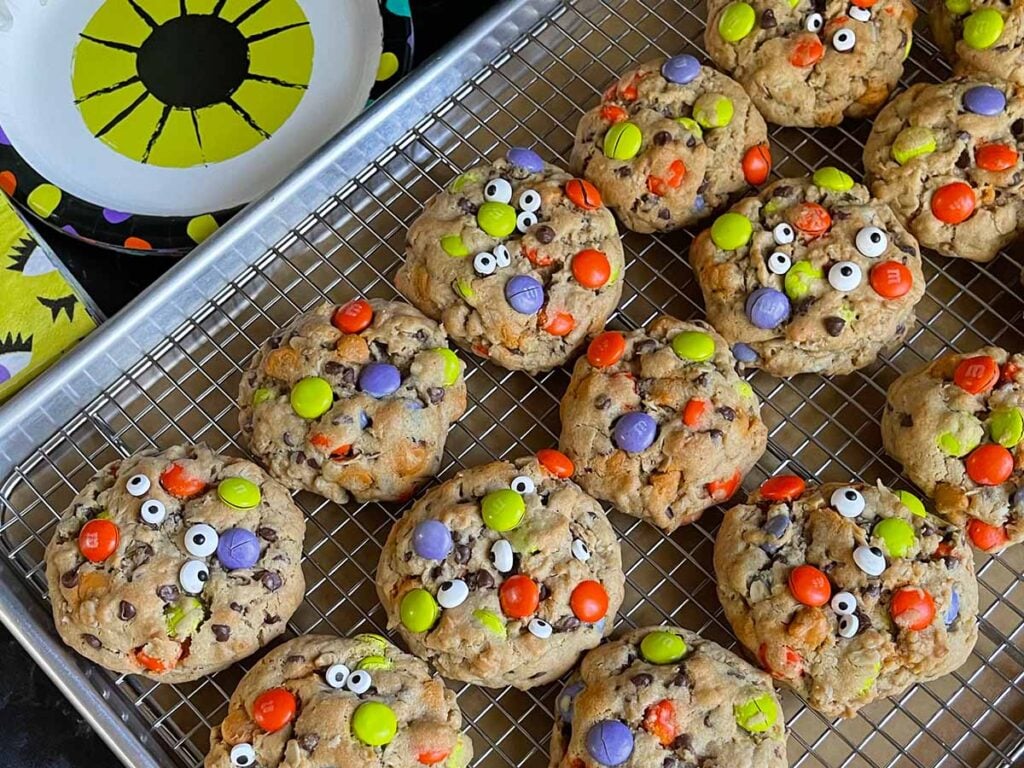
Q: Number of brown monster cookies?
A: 14